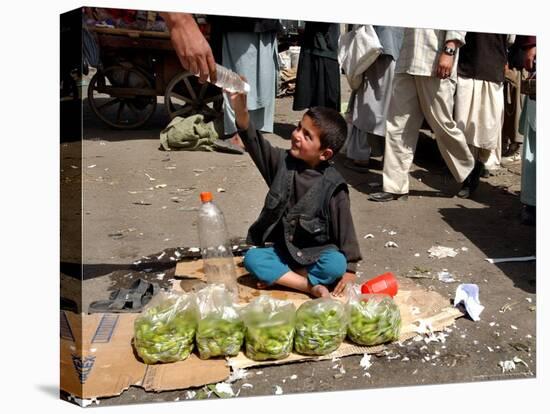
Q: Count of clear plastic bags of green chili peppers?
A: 5